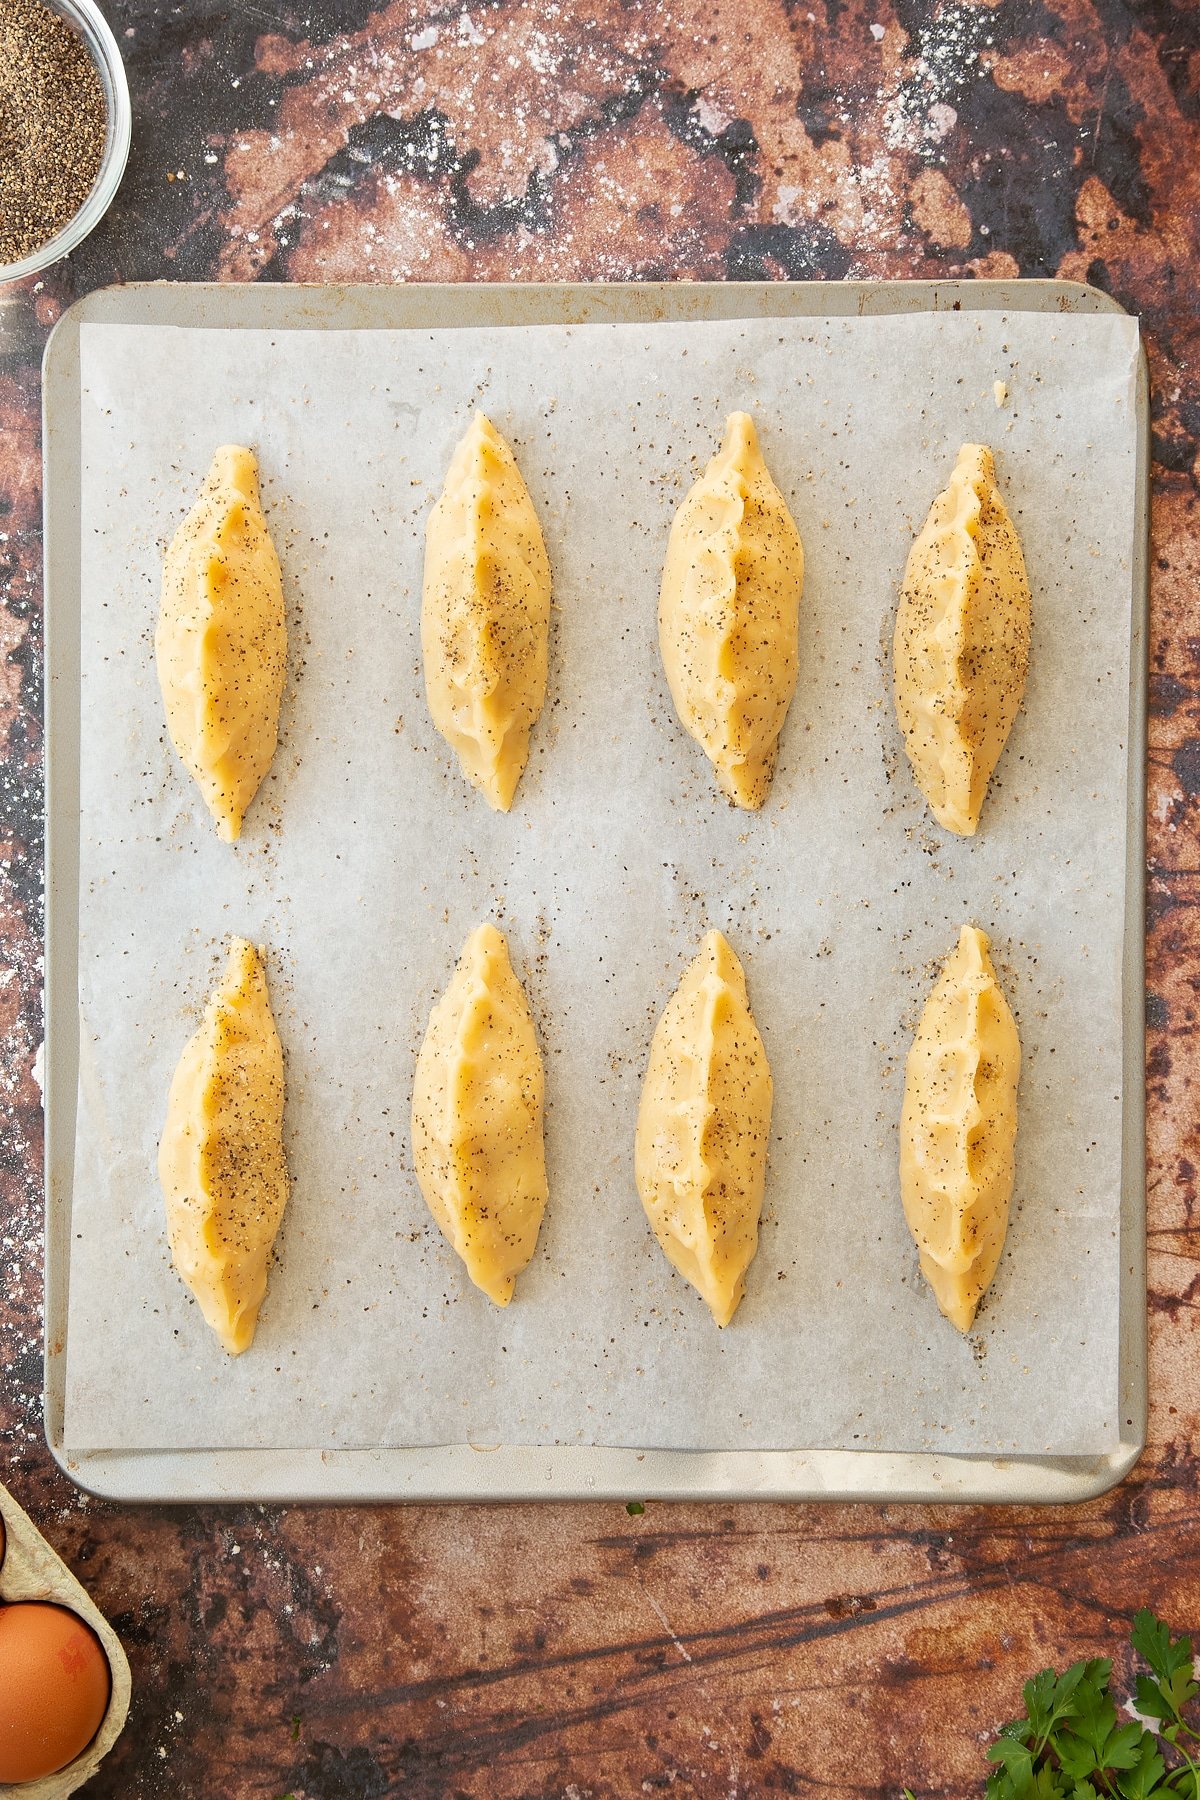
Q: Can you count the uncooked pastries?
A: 8